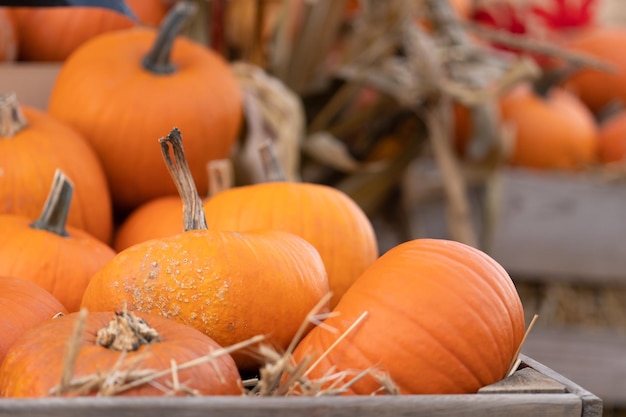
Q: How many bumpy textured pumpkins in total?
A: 1